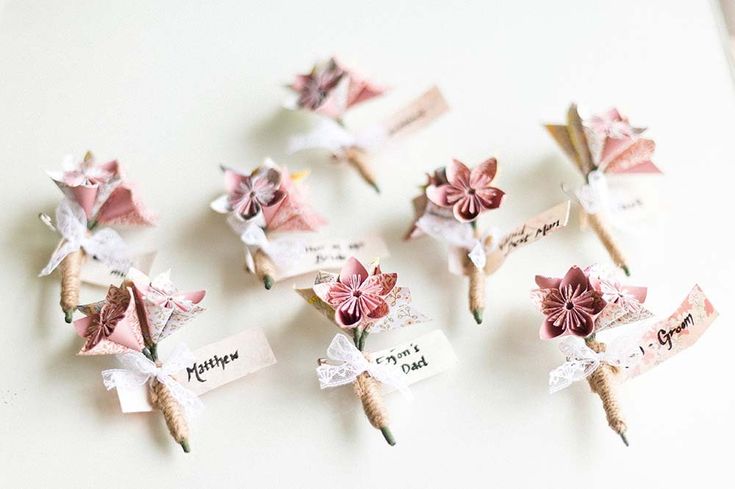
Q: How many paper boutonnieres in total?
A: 8